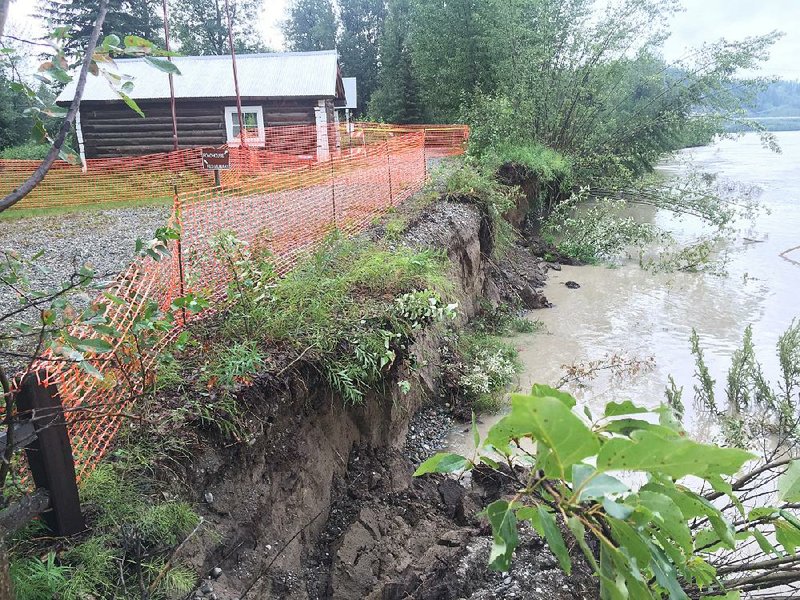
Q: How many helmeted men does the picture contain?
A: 0